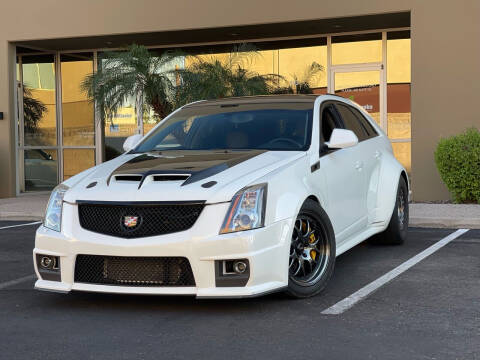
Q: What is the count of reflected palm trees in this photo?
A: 1